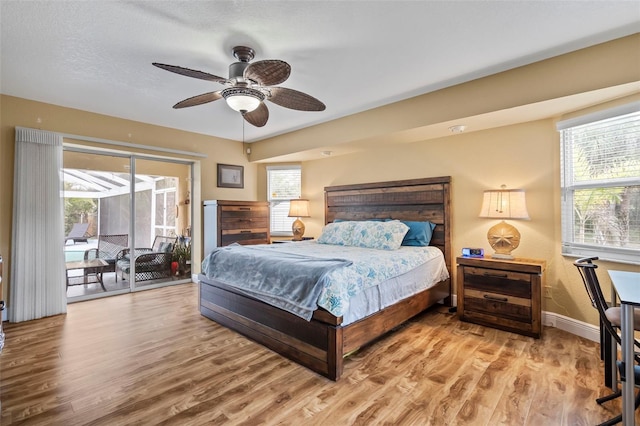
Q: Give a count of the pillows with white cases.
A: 2